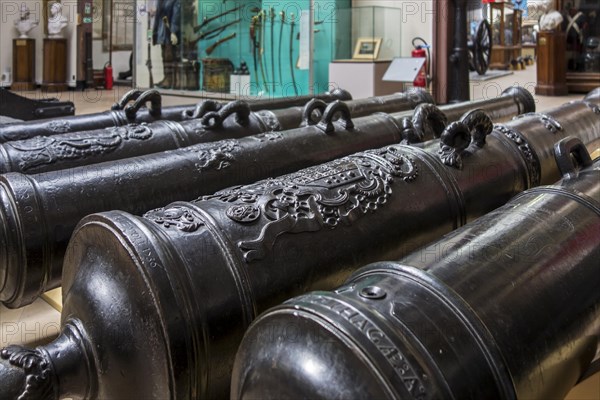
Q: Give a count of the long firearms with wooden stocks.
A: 4